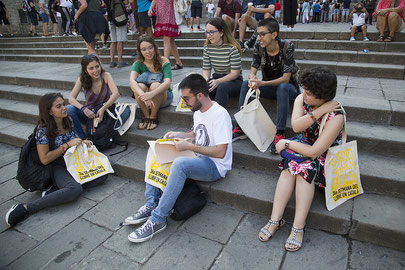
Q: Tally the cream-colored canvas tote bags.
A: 6